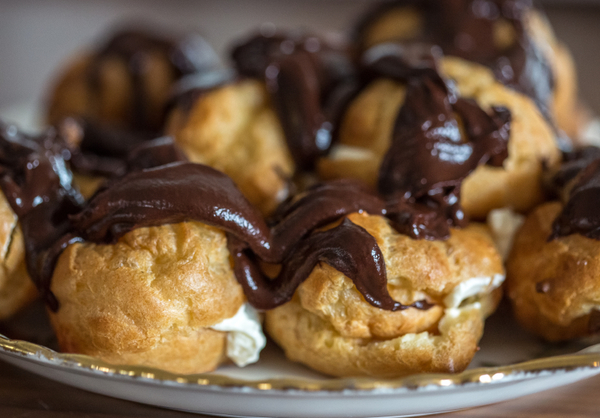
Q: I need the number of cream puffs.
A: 8